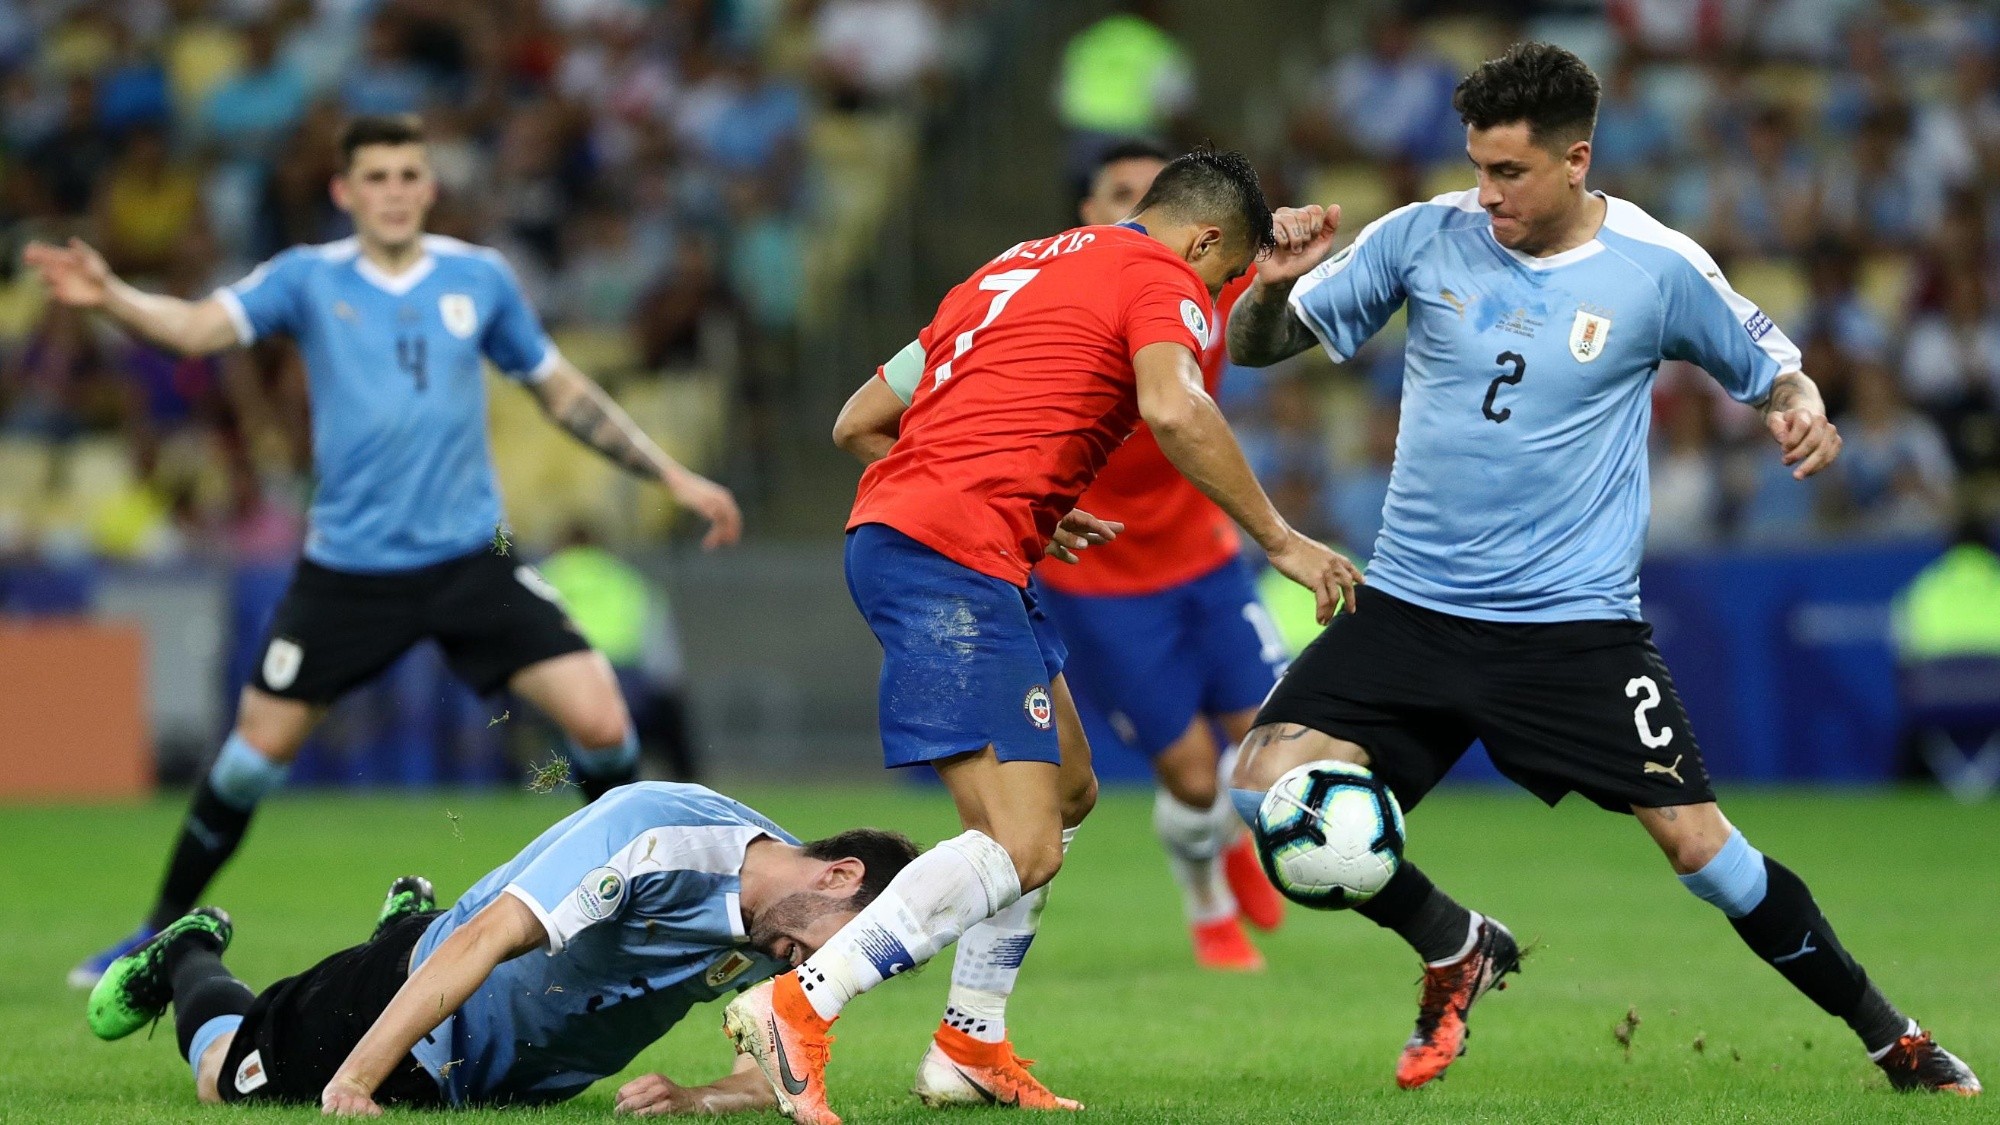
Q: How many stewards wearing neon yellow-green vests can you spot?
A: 4